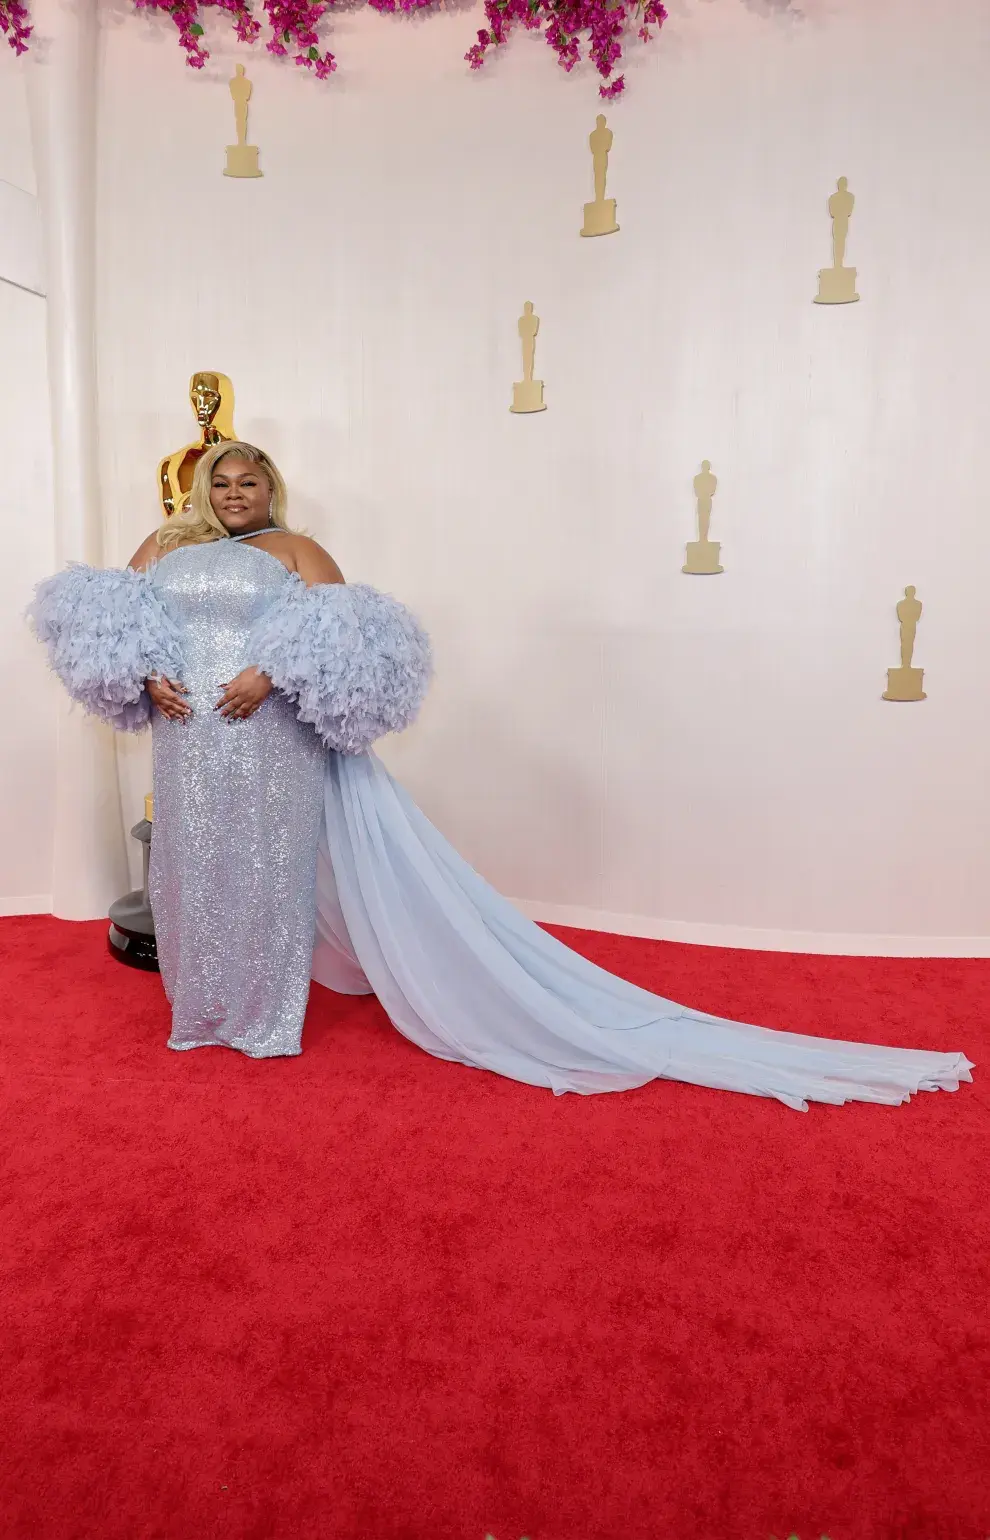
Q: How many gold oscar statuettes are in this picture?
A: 7